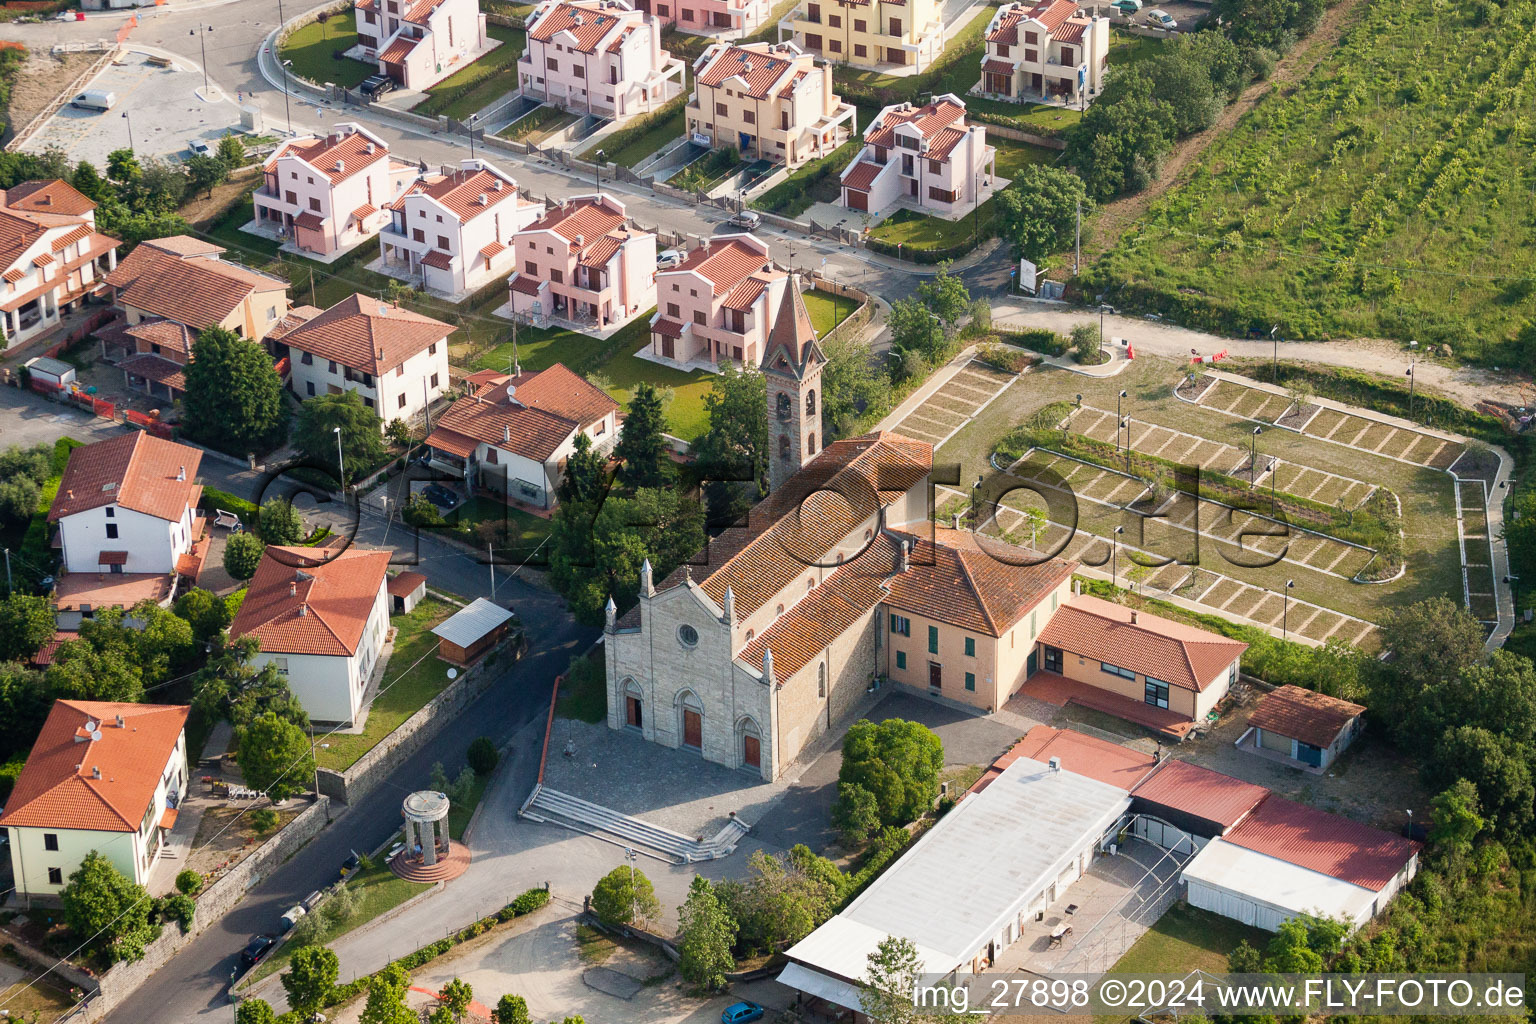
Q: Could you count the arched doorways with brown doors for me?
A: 3